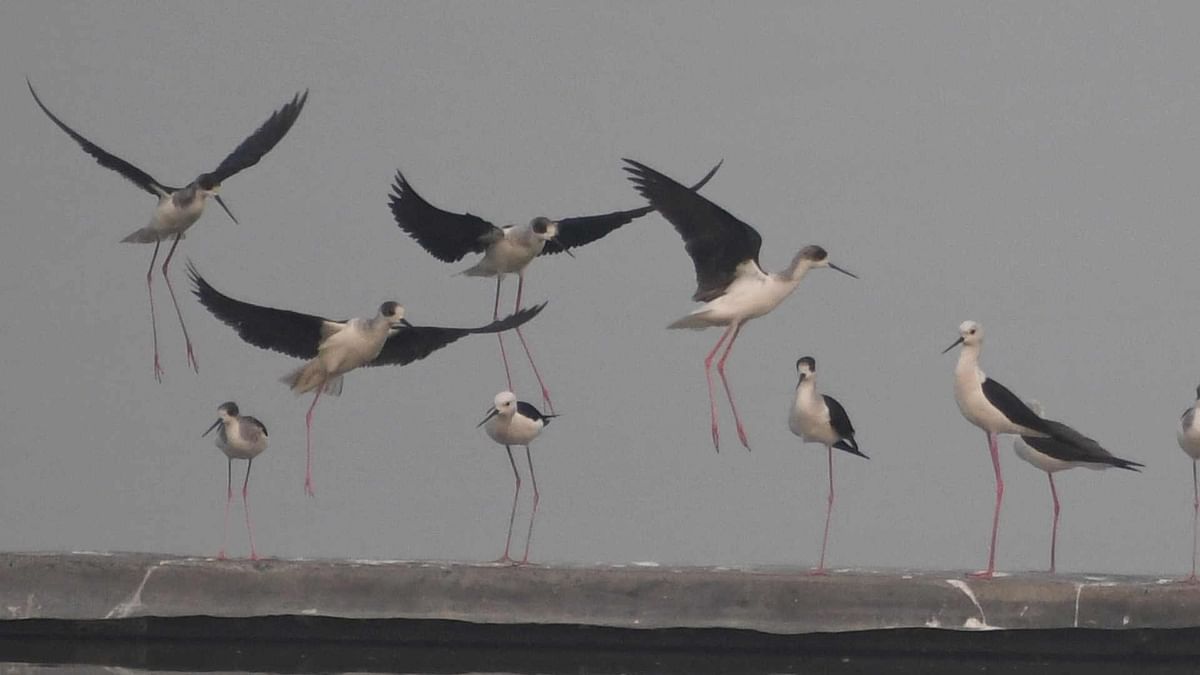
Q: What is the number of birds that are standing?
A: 6